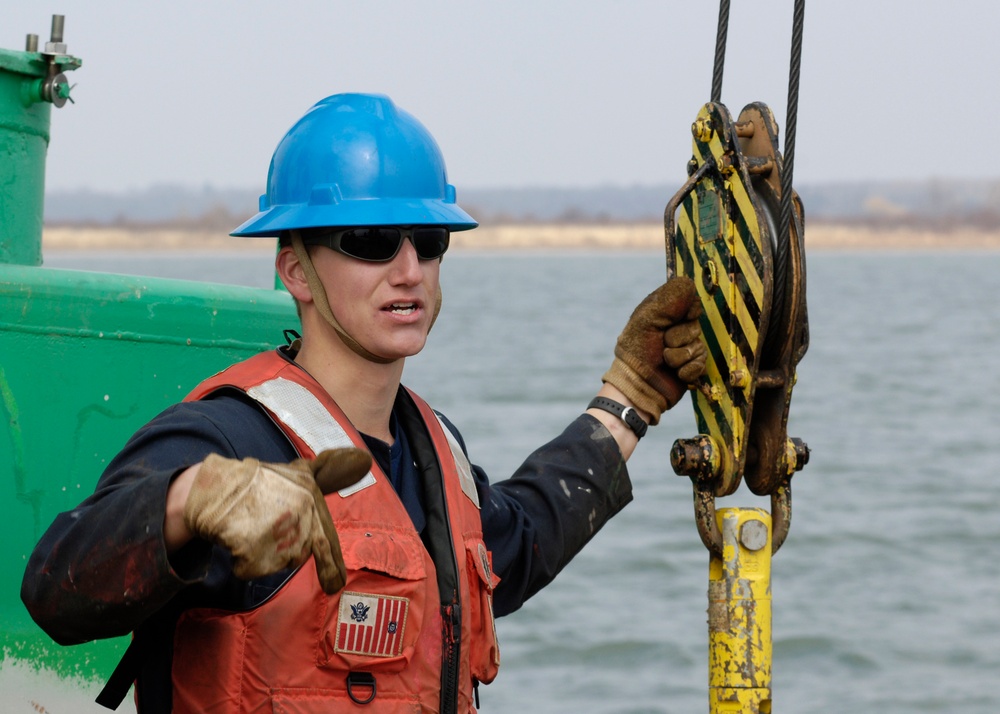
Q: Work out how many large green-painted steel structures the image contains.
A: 1